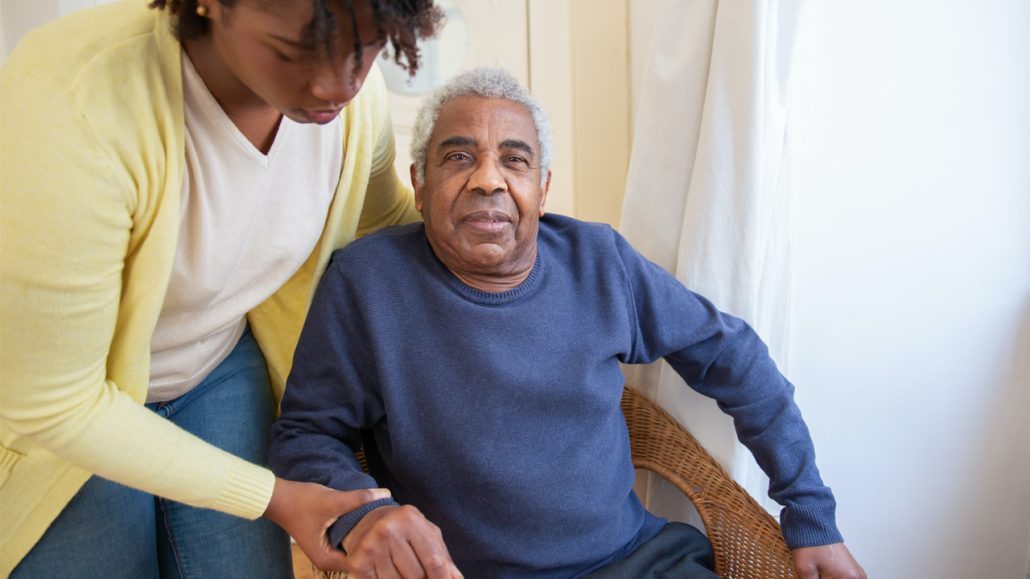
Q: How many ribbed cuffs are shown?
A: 3